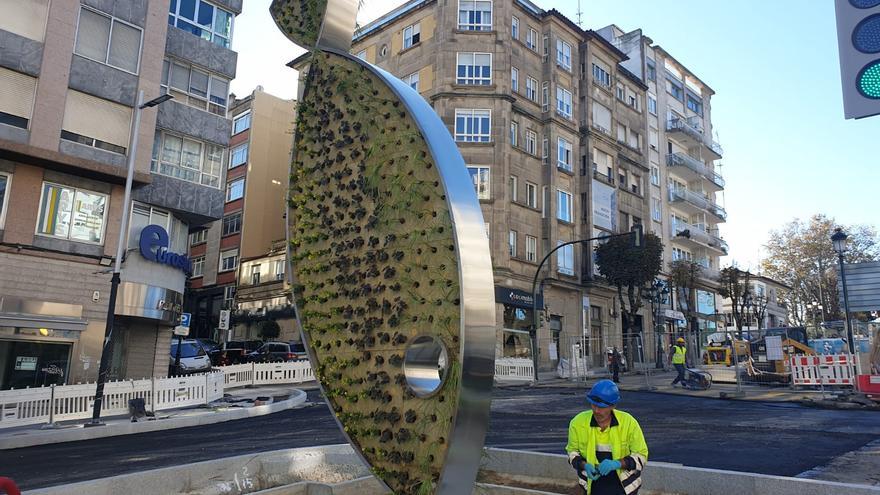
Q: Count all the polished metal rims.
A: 3